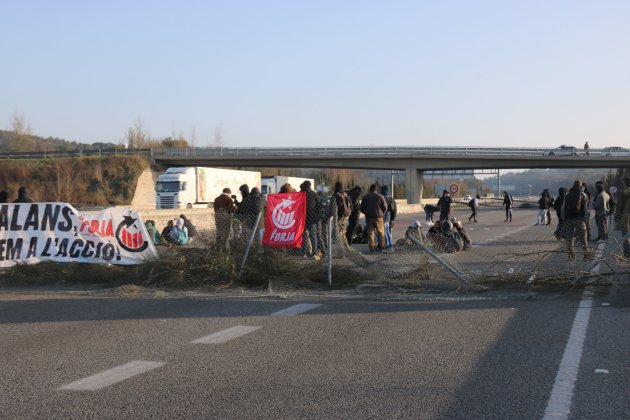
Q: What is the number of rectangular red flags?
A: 1